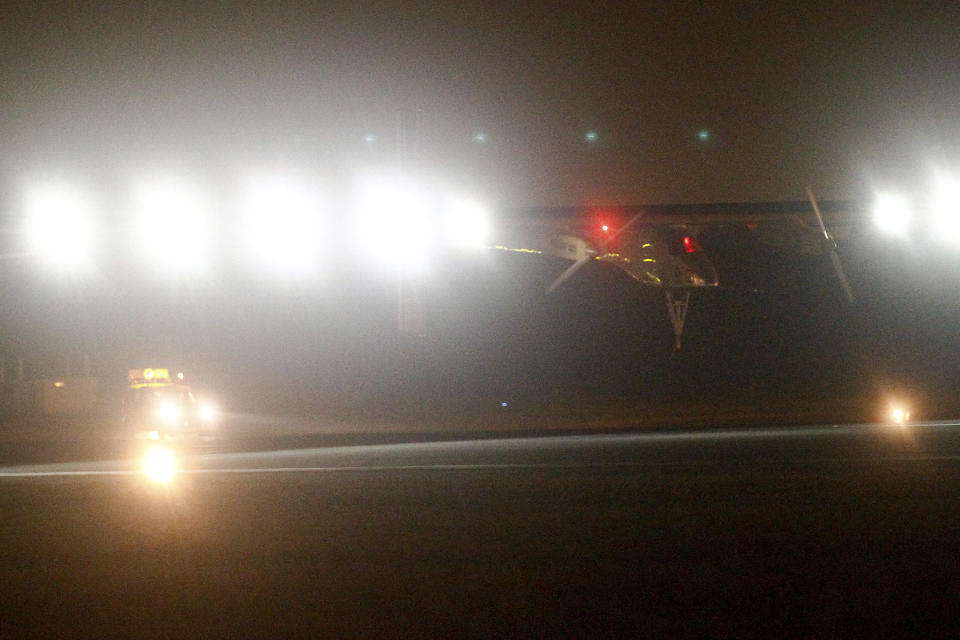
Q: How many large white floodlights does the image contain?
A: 7